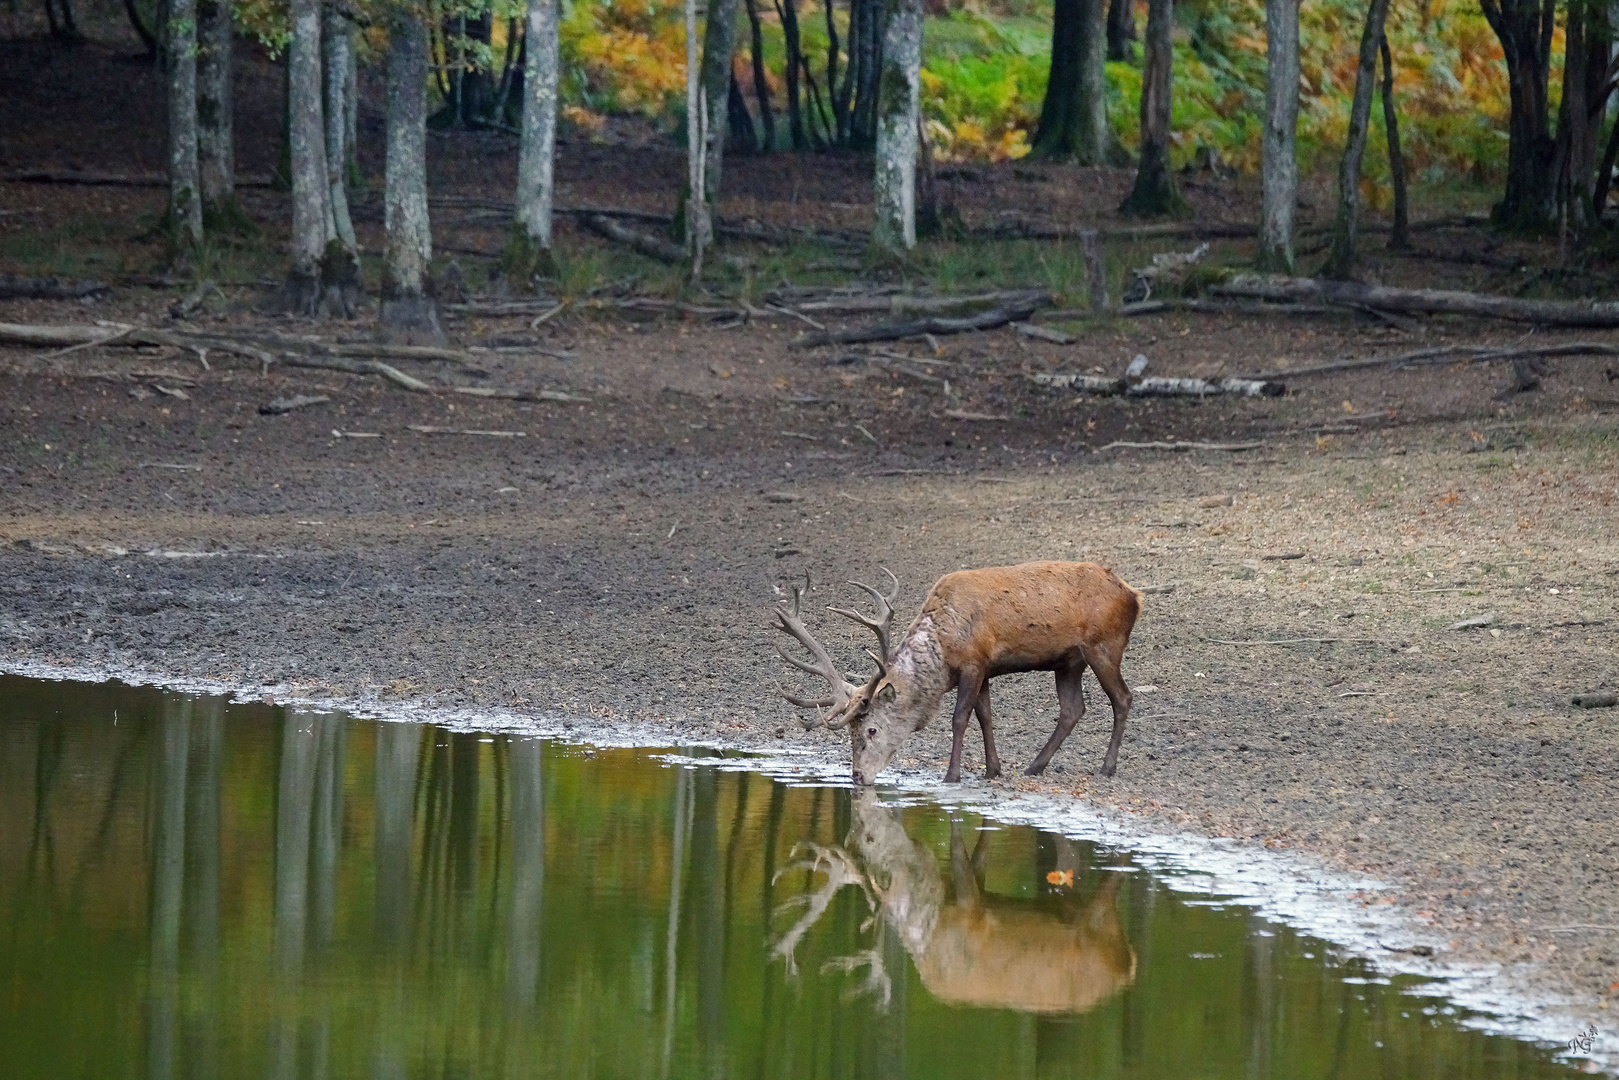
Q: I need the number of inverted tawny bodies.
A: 1